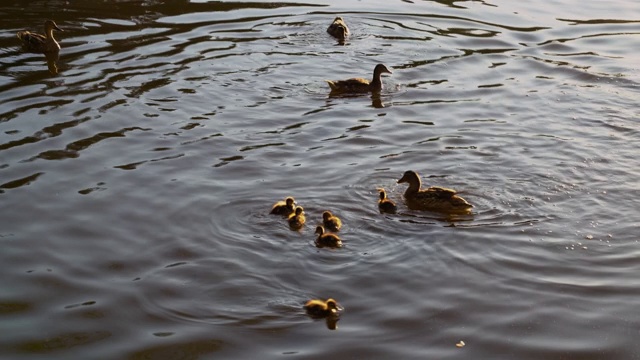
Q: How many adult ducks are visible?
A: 4